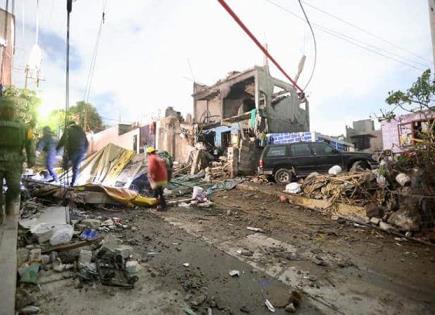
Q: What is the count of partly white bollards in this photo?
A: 0